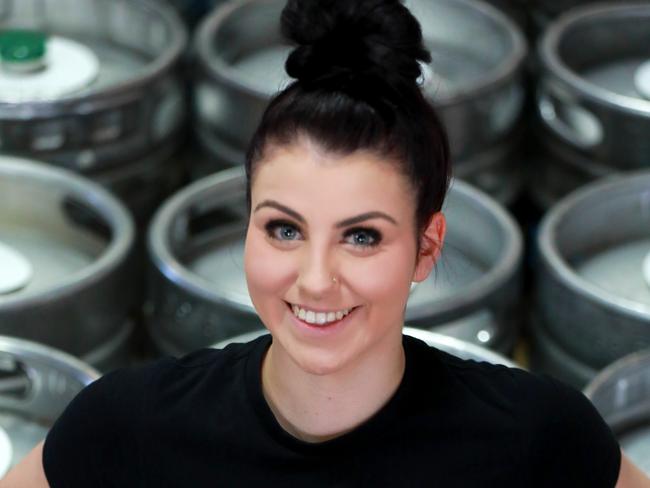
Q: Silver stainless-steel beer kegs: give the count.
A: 9